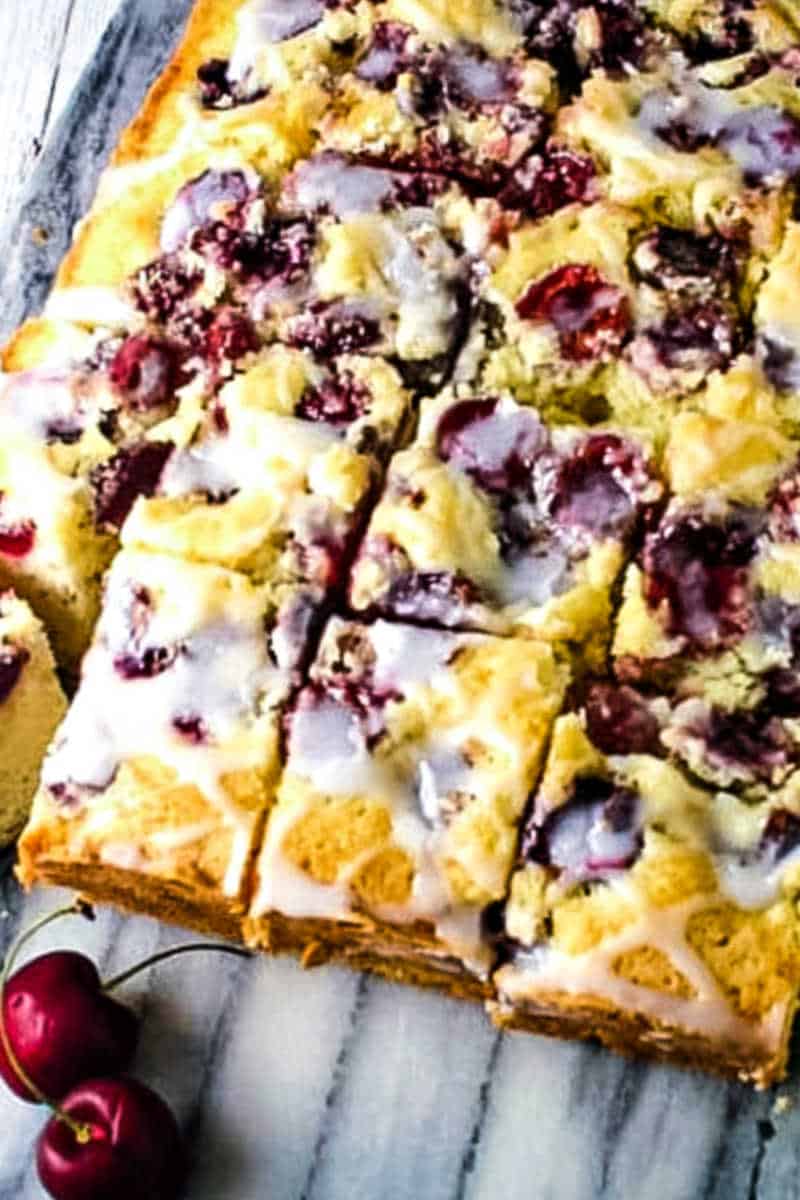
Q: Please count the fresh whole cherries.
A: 2